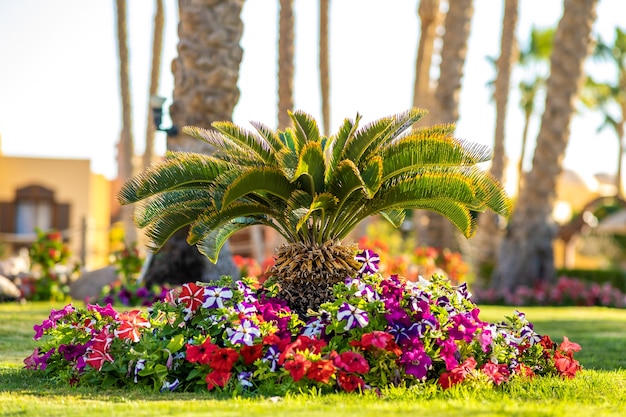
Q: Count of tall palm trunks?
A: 9